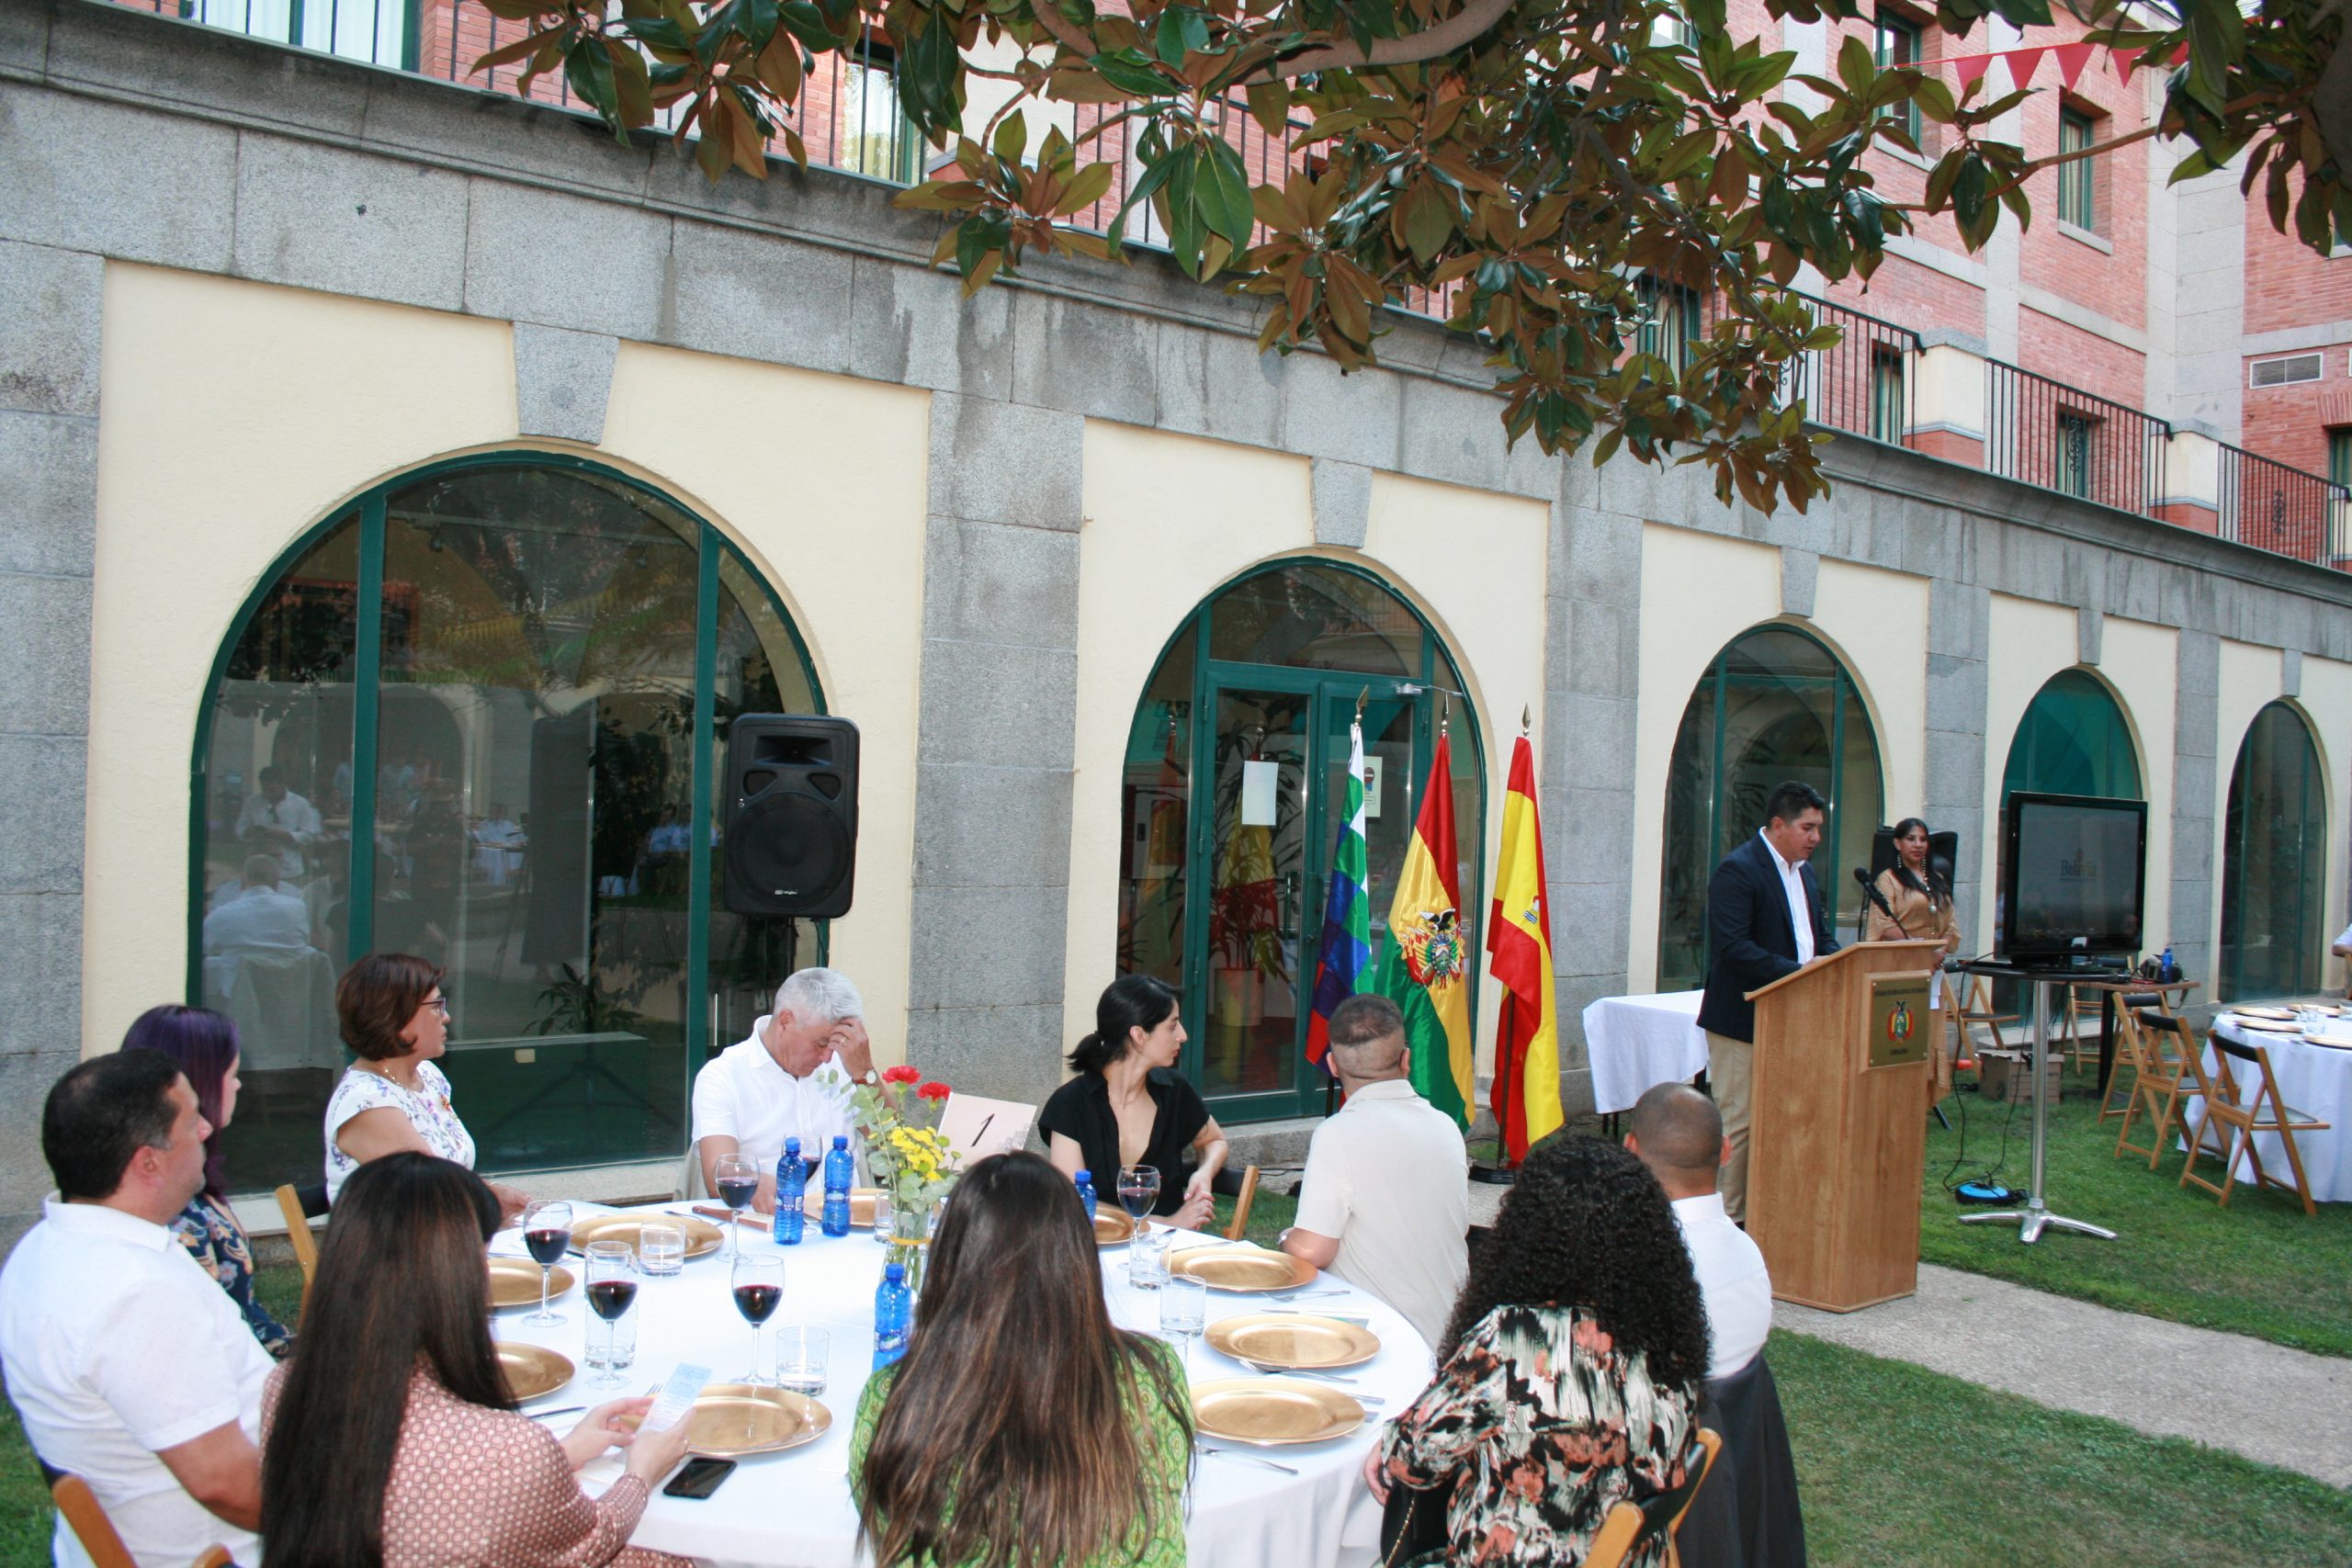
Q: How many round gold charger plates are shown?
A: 13